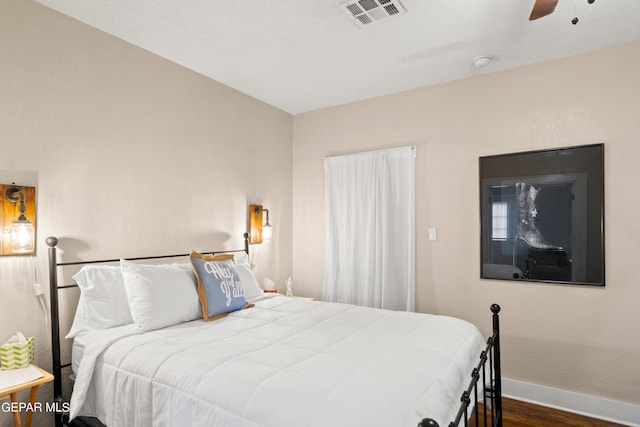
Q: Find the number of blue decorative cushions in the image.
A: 1